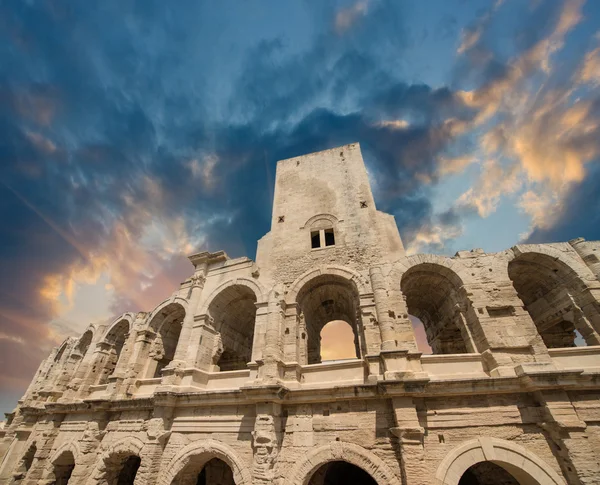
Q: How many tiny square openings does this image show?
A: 2